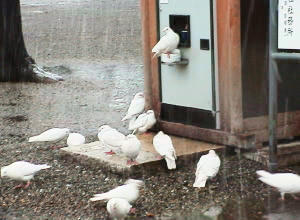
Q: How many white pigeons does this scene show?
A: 13